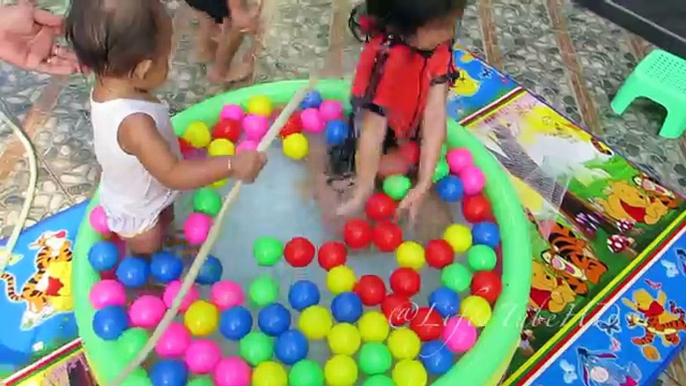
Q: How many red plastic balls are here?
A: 15